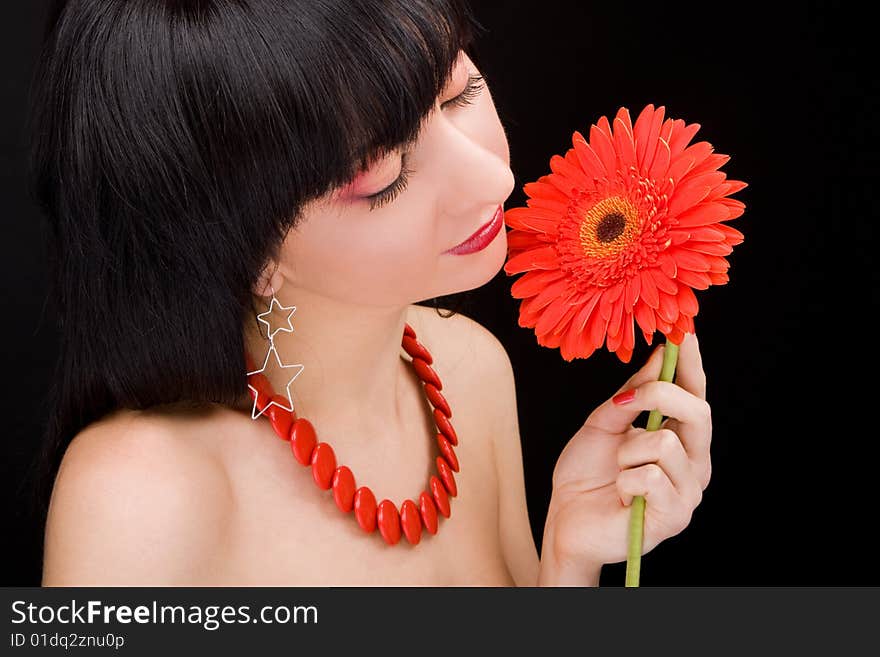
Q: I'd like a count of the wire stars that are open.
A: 2